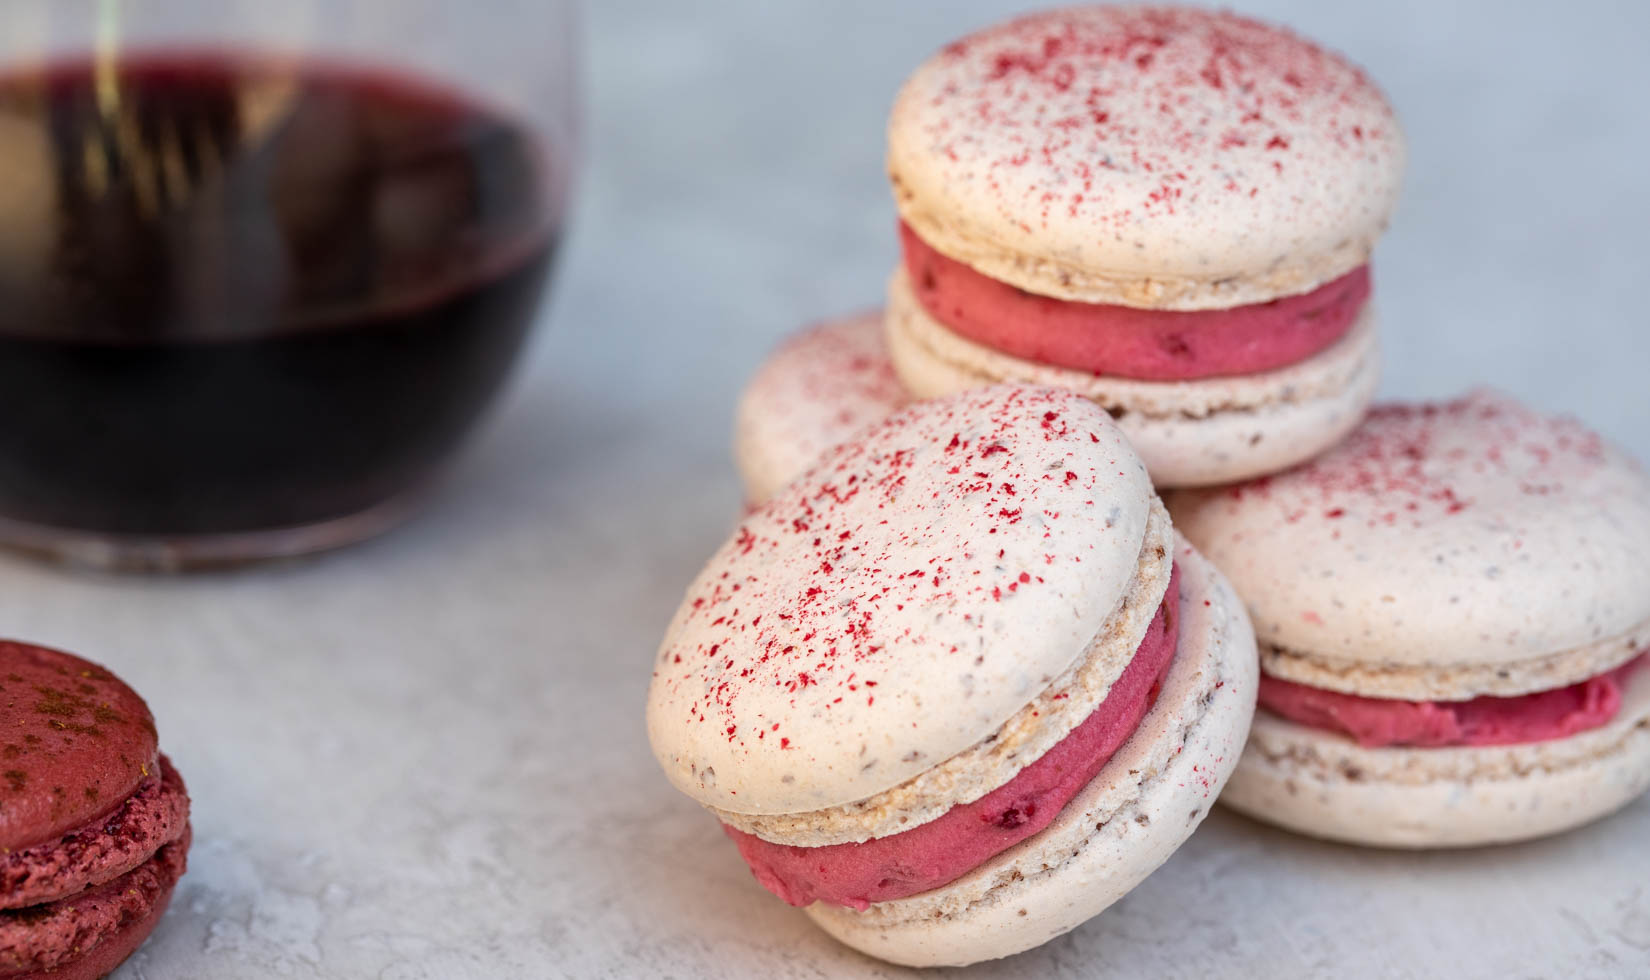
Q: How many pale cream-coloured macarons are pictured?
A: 4